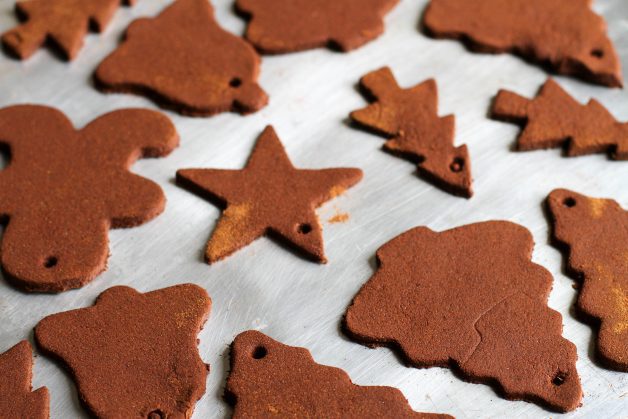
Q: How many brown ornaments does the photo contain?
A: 13